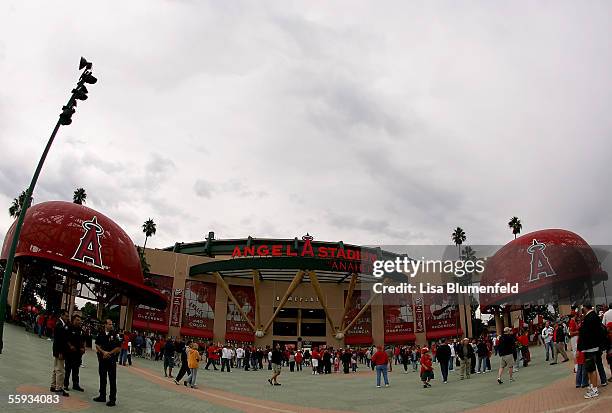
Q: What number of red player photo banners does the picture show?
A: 6